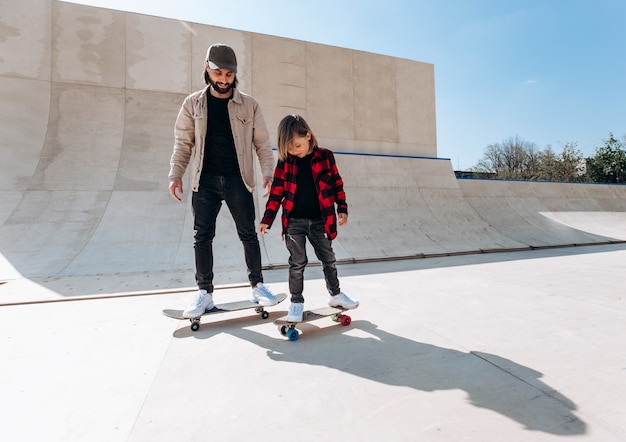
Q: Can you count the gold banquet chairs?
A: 0